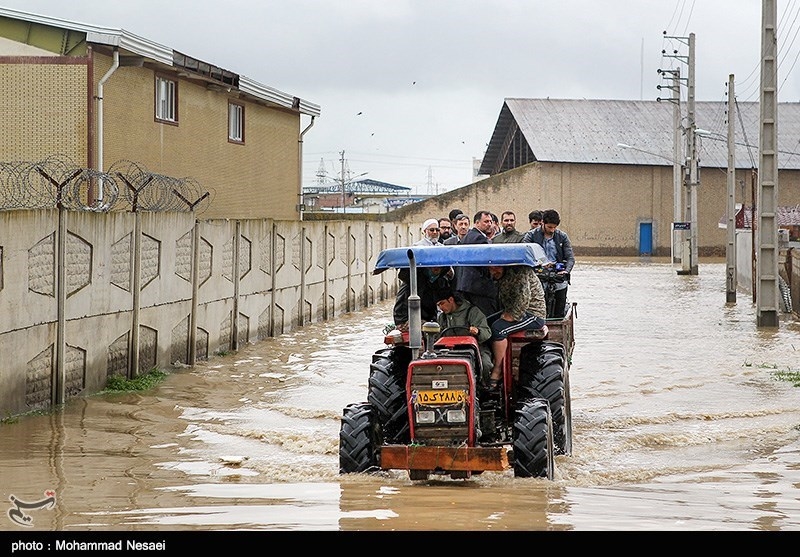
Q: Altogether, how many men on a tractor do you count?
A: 12